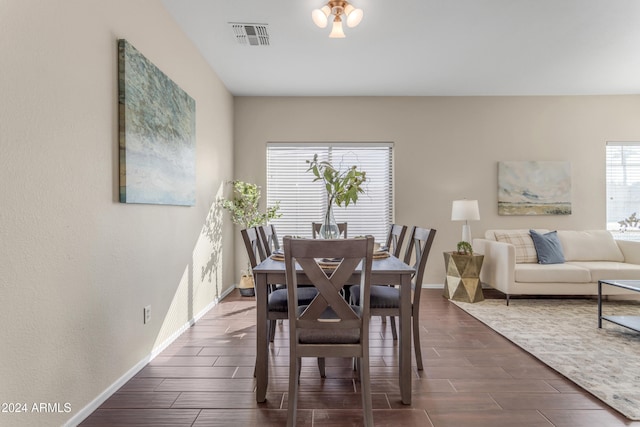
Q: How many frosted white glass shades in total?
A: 3